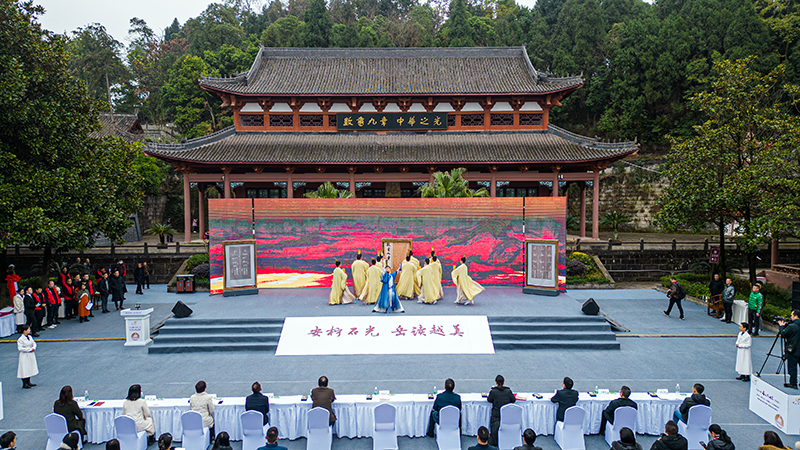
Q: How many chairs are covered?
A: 11